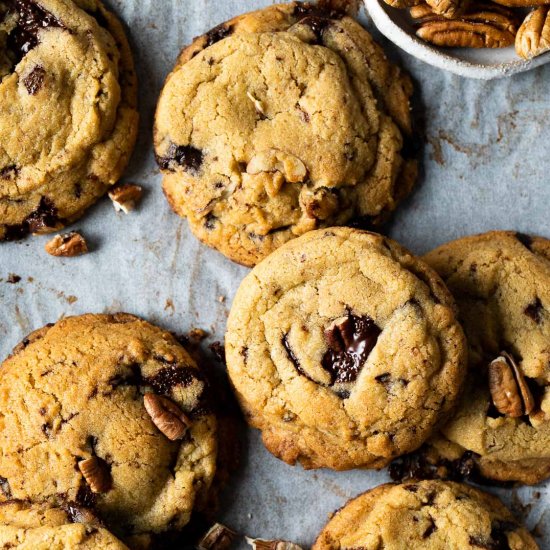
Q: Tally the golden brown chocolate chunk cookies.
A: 7